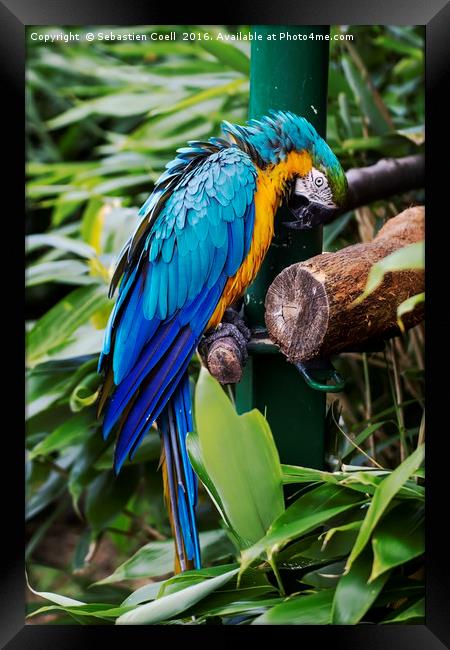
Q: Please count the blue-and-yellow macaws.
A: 1